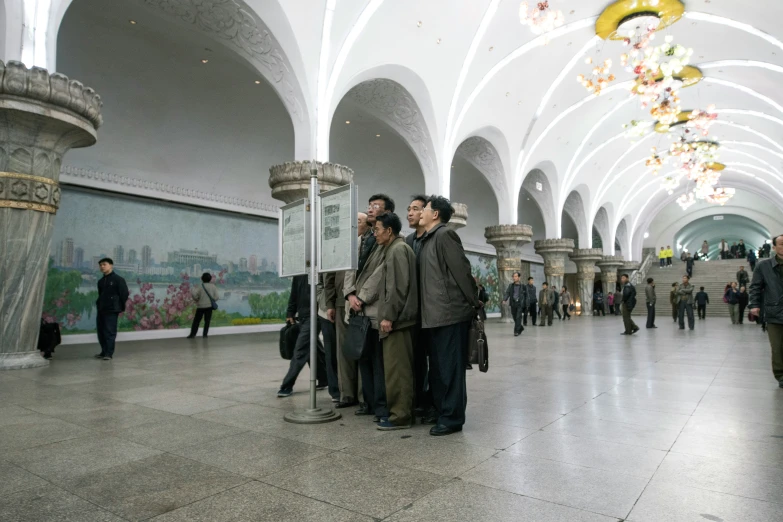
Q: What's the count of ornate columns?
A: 8